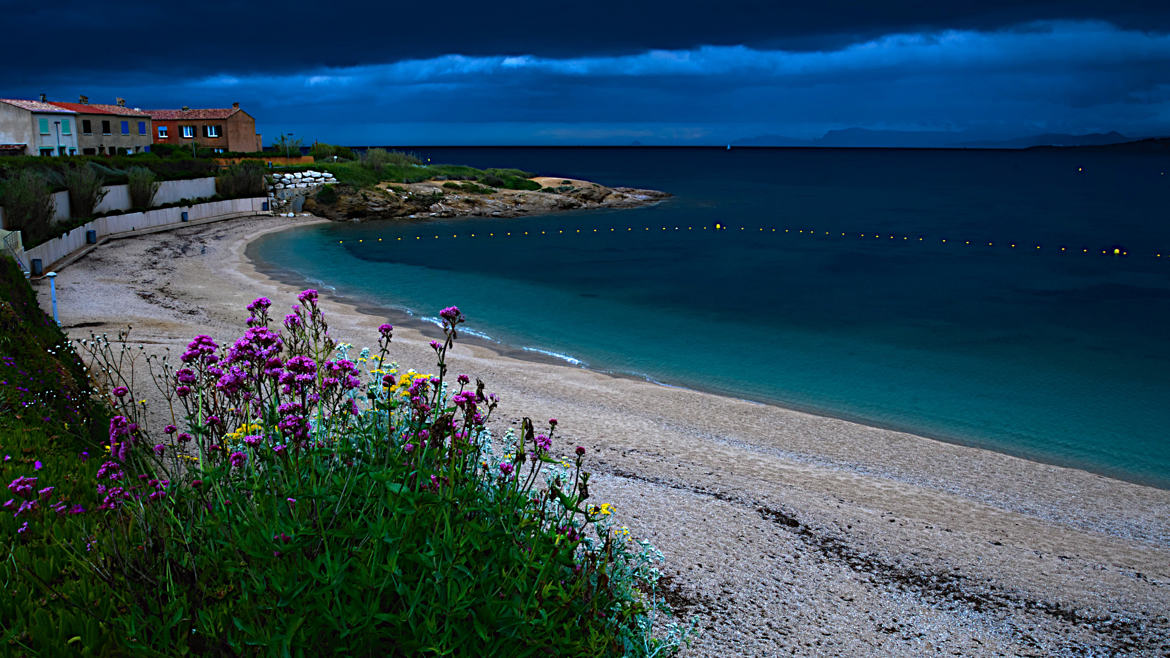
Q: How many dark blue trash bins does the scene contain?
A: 4